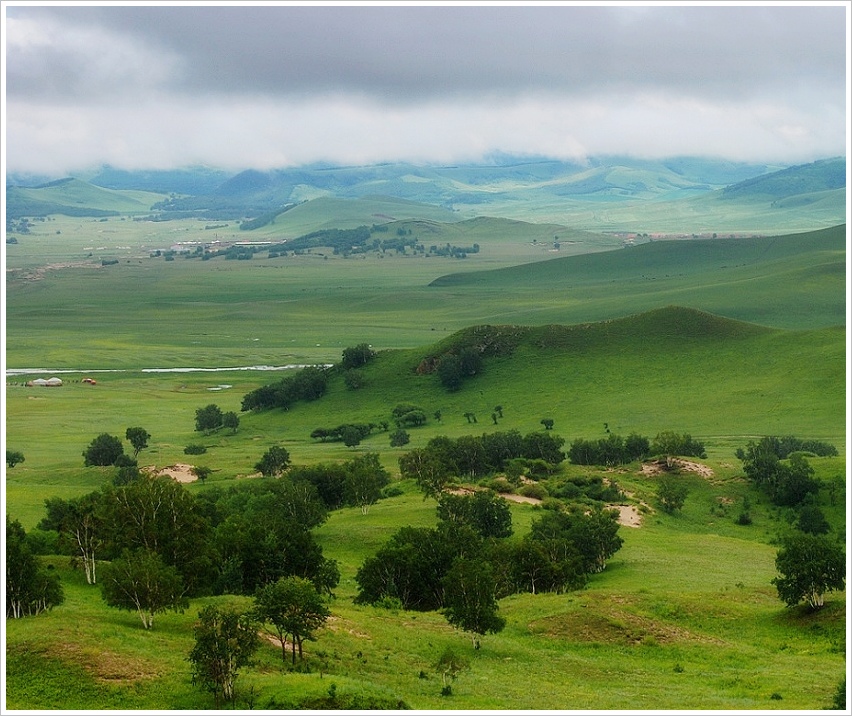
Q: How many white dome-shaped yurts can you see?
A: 2